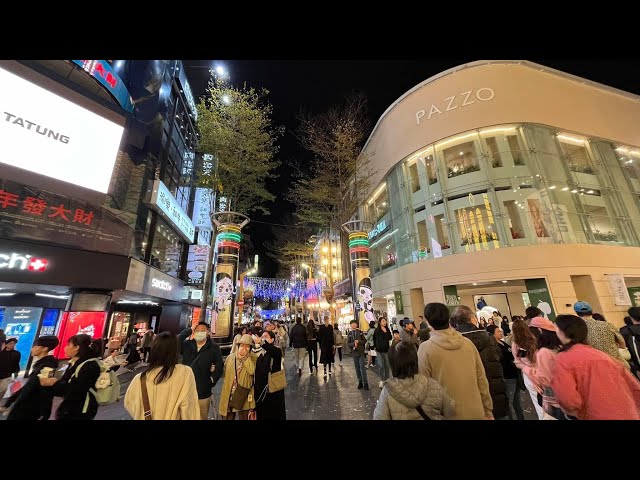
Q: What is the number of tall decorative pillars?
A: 2